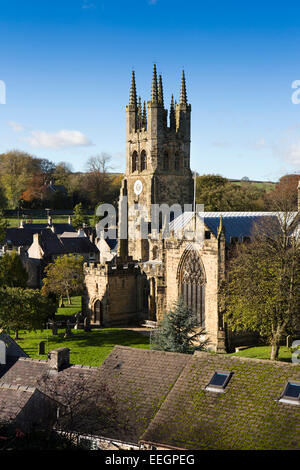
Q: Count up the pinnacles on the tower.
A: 8